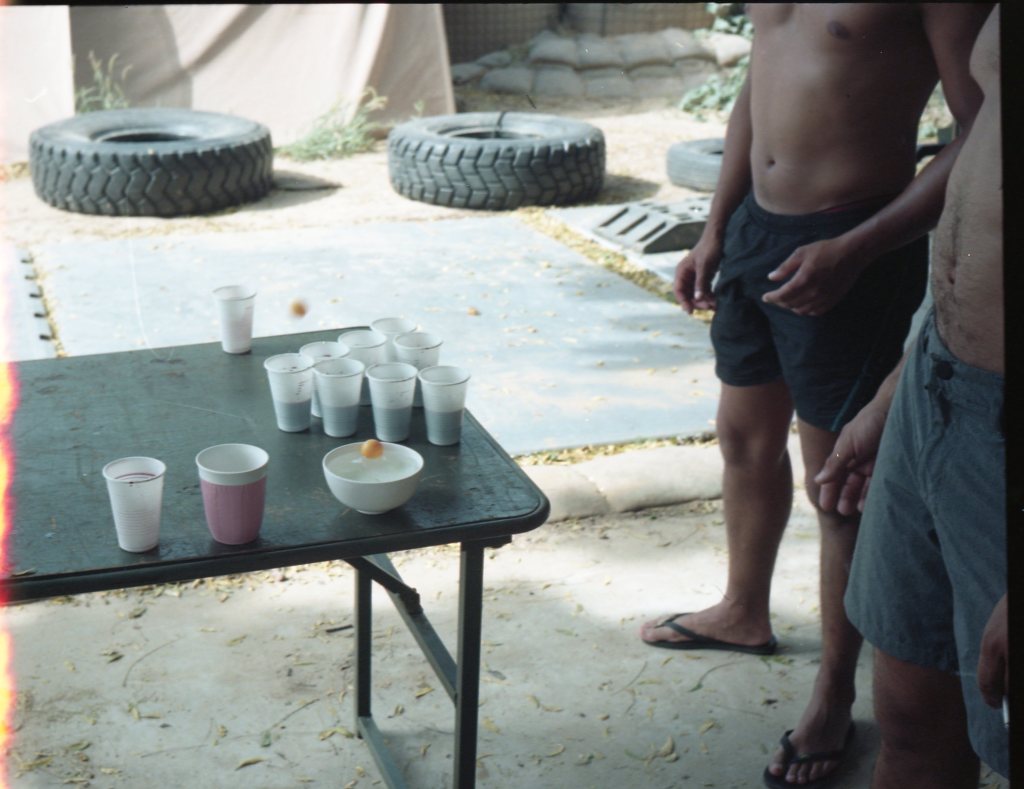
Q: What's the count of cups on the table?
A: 11